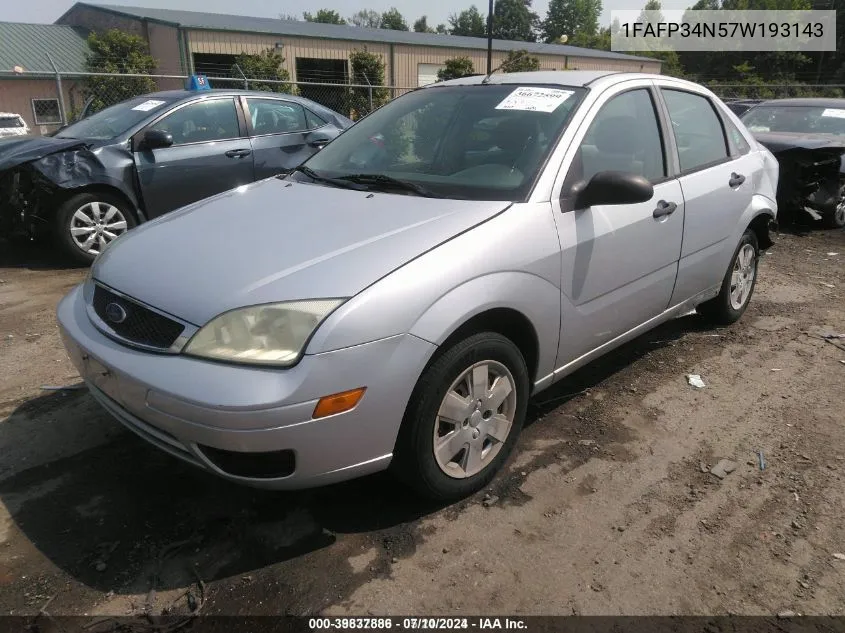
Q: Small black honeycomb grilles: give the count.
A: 1